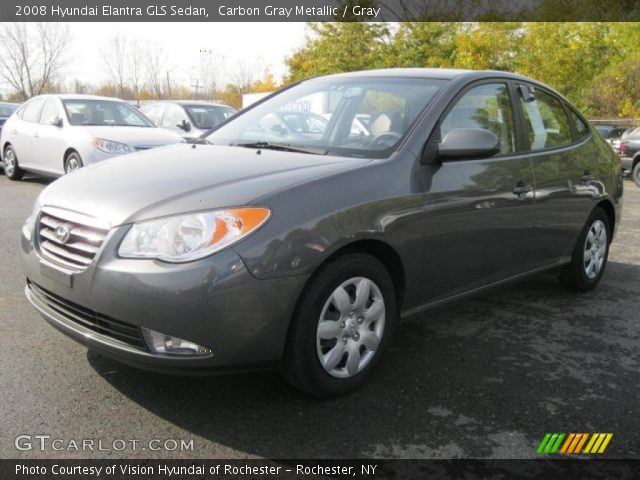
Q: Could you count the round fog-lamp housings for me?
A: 0